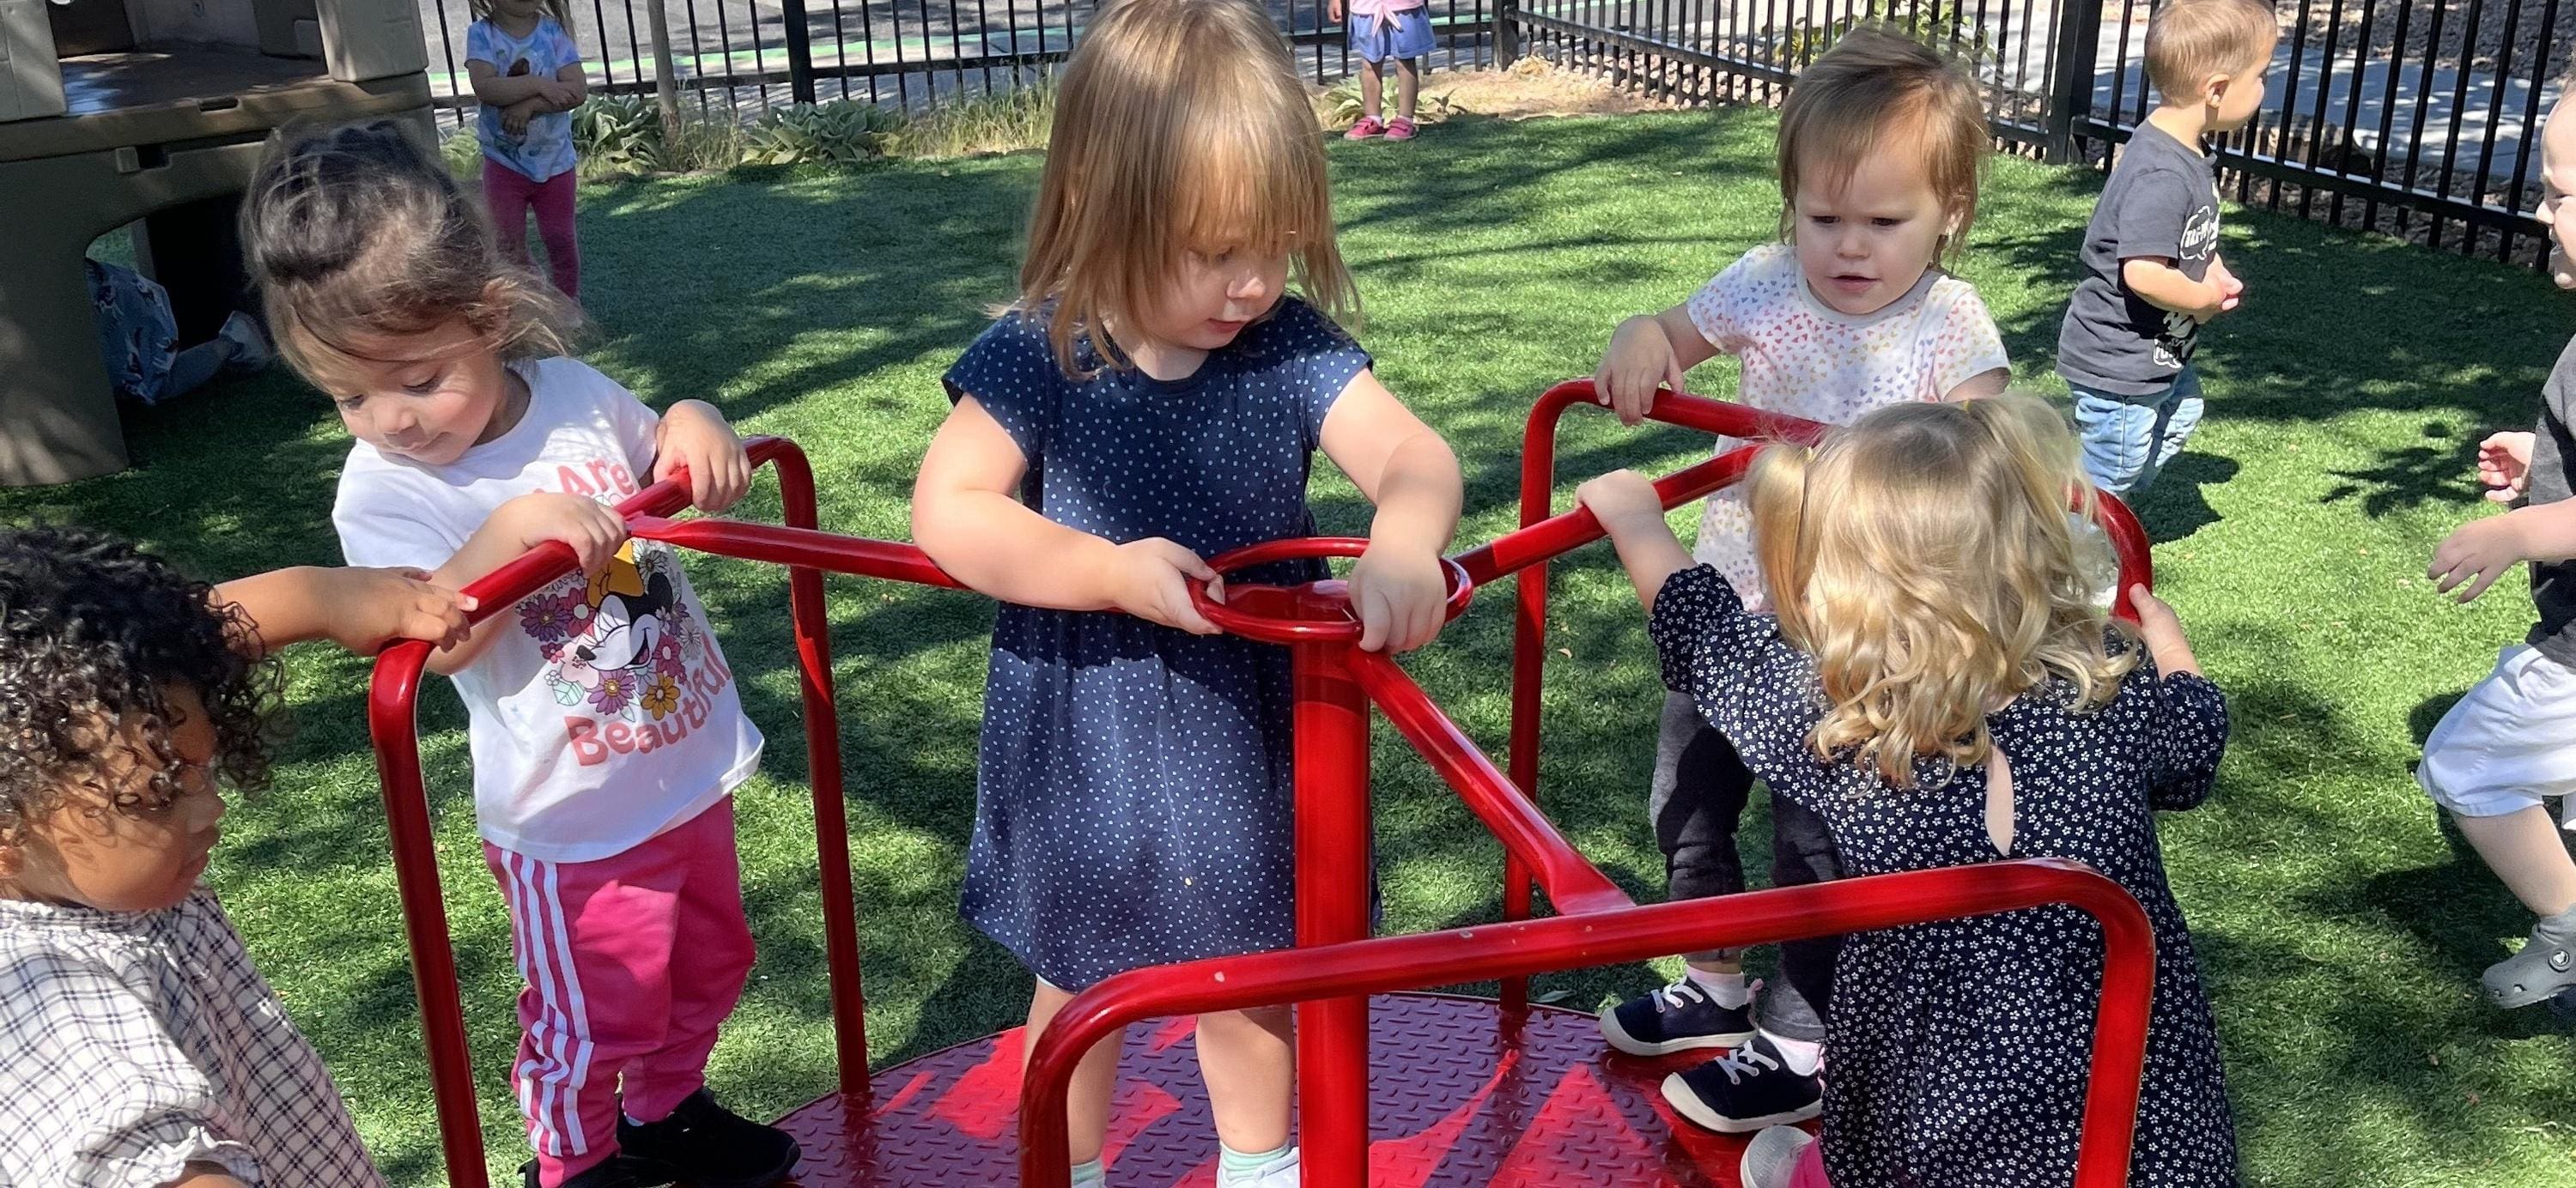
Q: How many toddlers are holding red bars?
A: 5